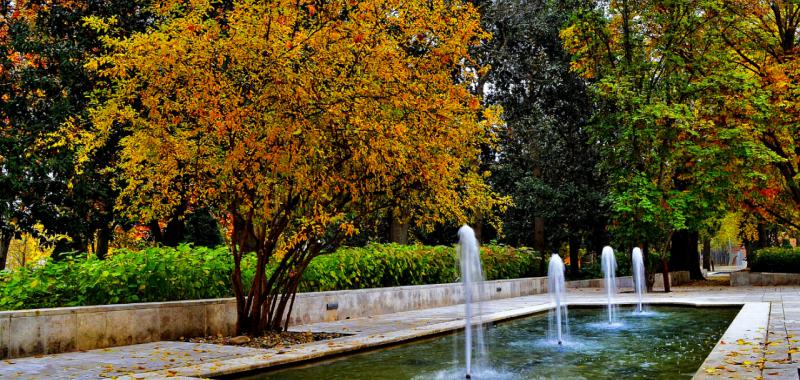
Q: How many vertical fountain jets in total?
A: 4